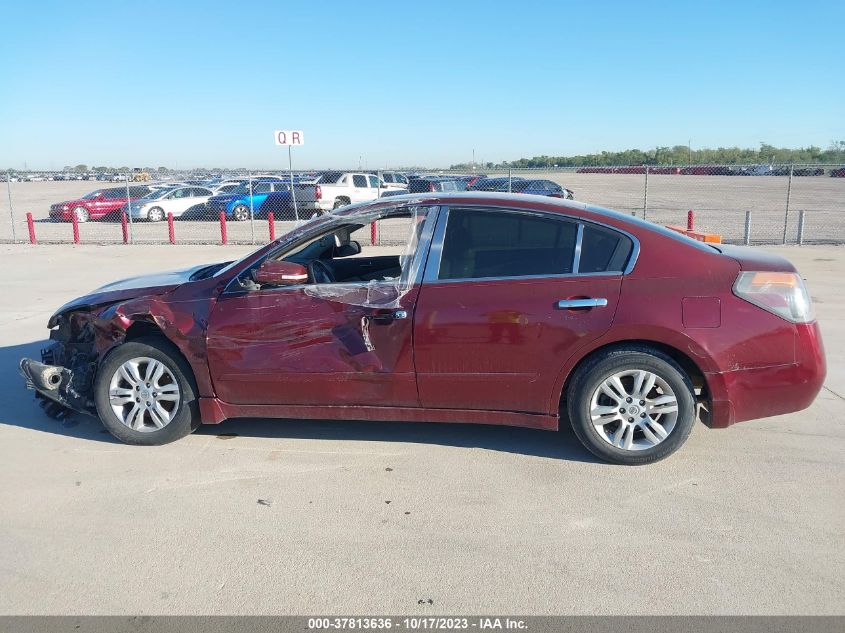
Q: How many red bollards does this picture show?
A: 8